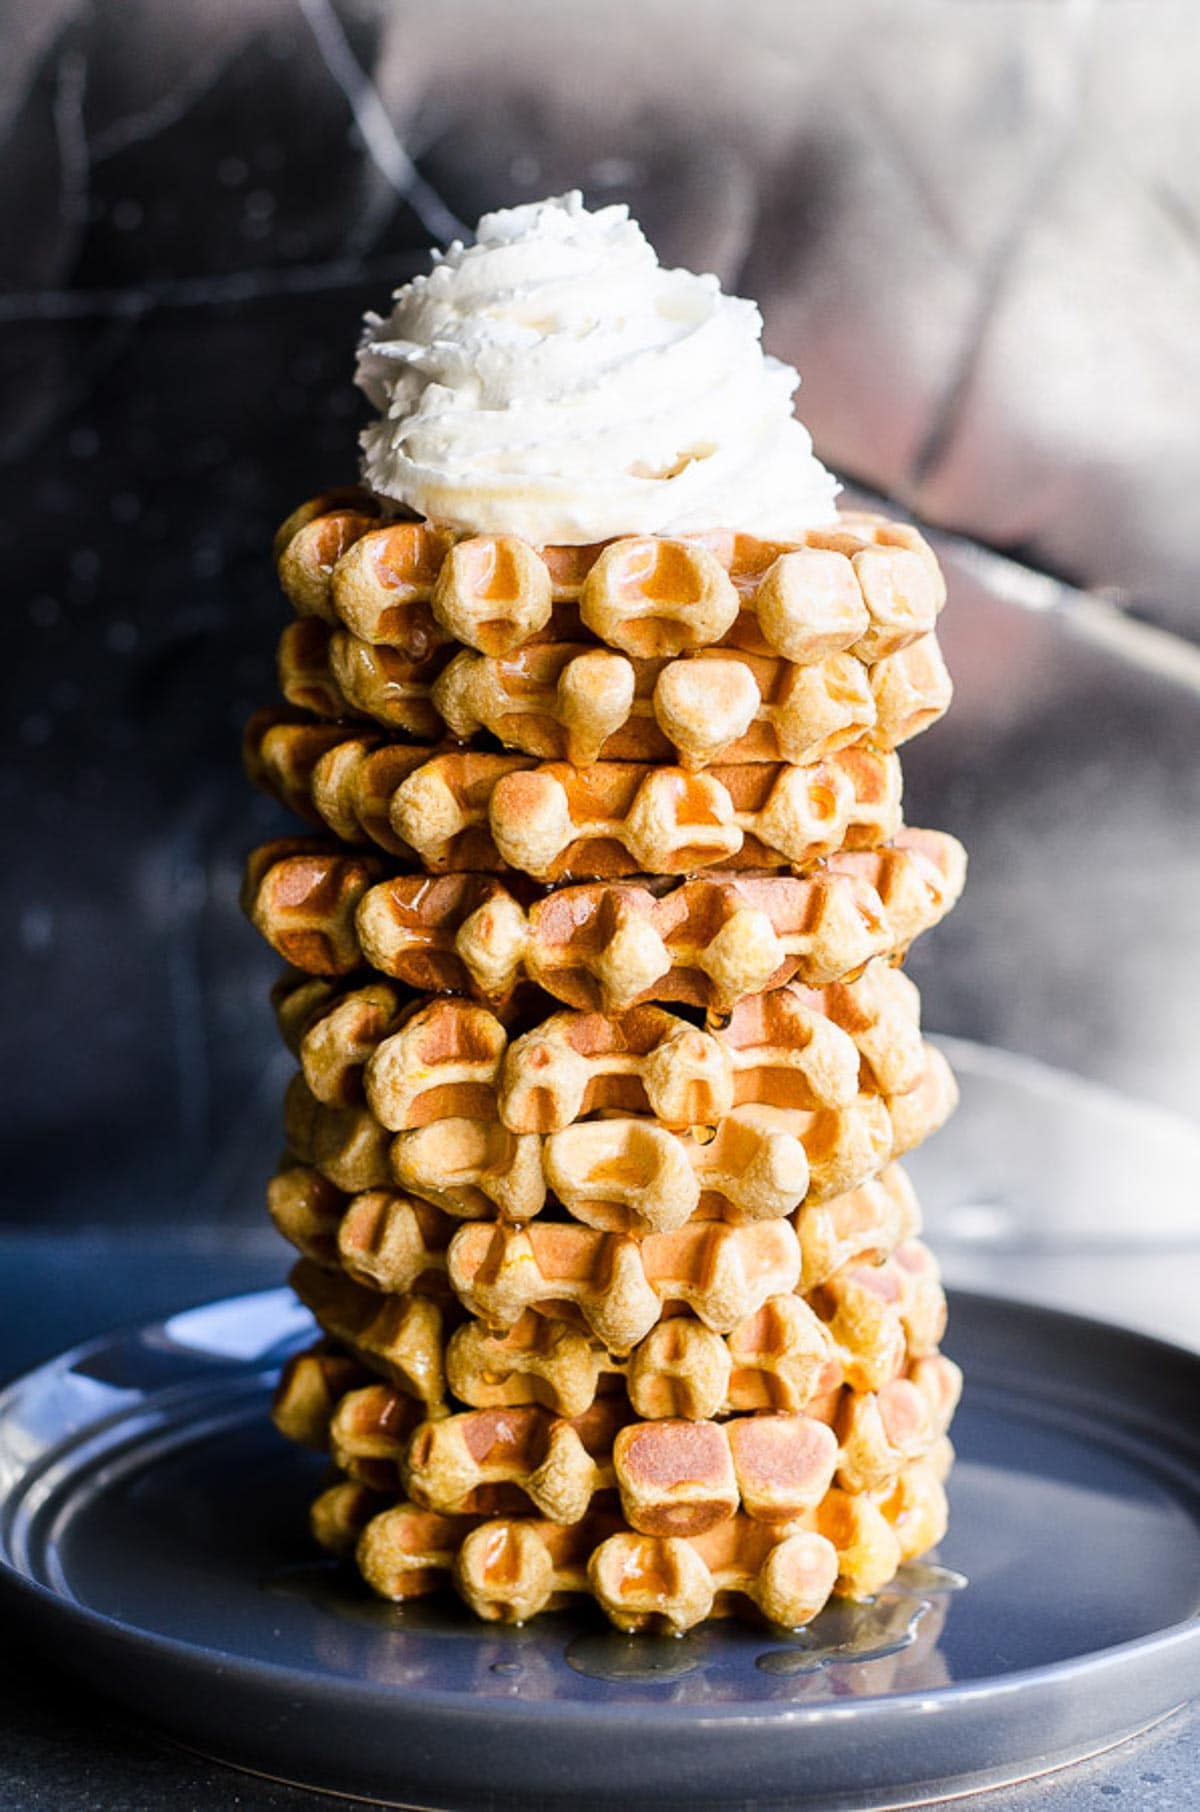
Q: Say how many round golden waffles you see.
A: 10